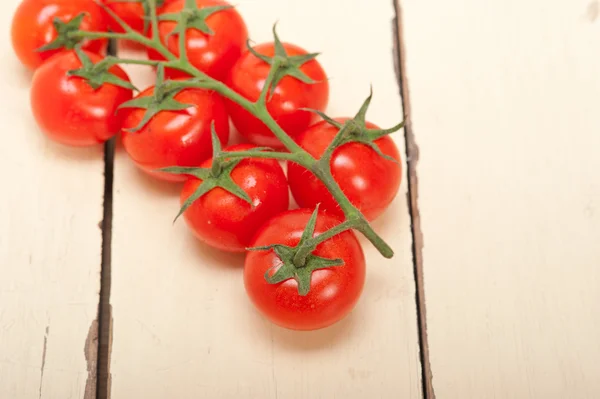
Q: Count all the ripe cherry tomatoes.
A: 9